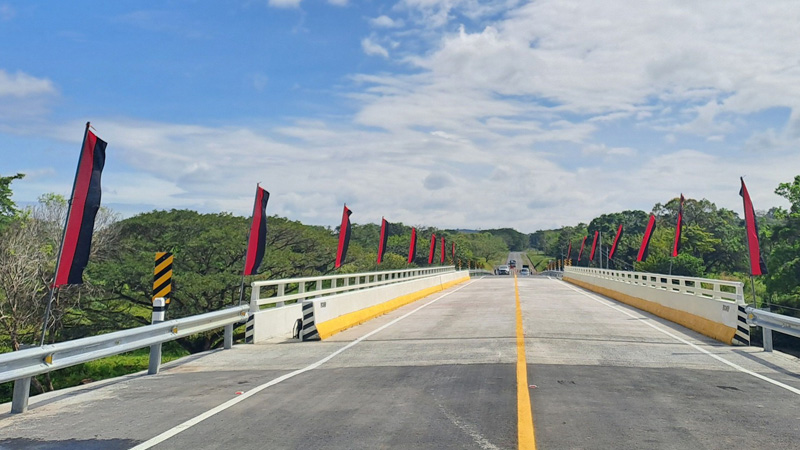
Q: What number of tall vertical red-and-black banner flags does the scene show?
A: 15